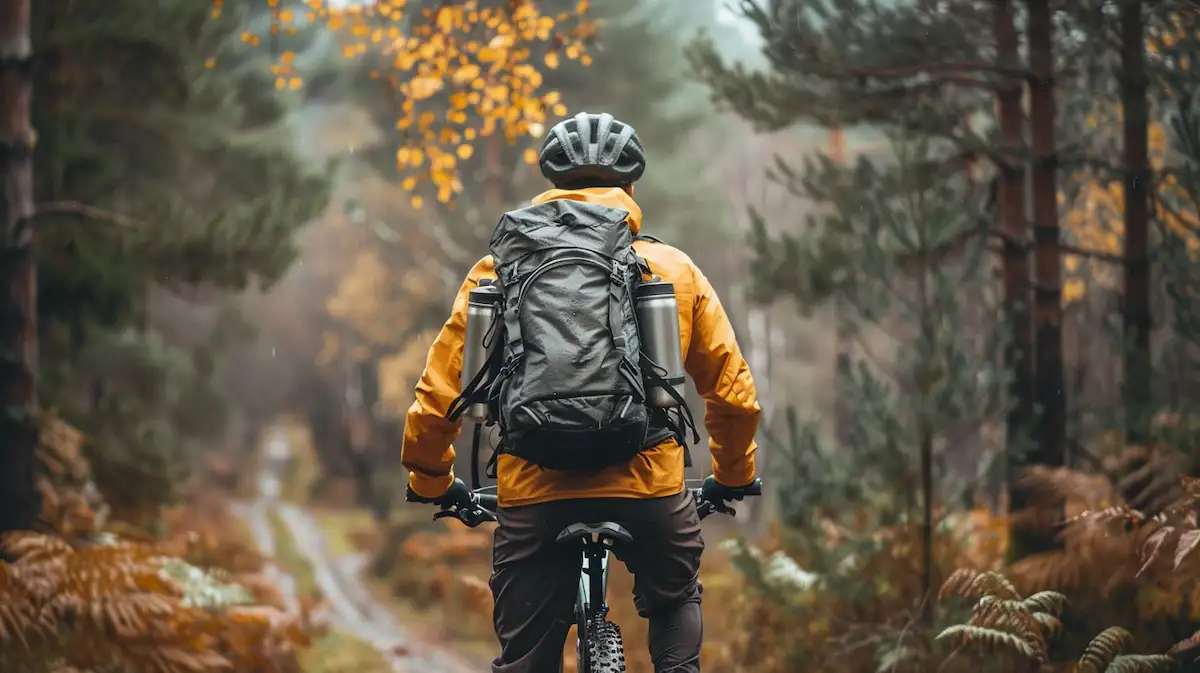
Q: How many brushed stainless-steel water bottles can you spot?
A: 2